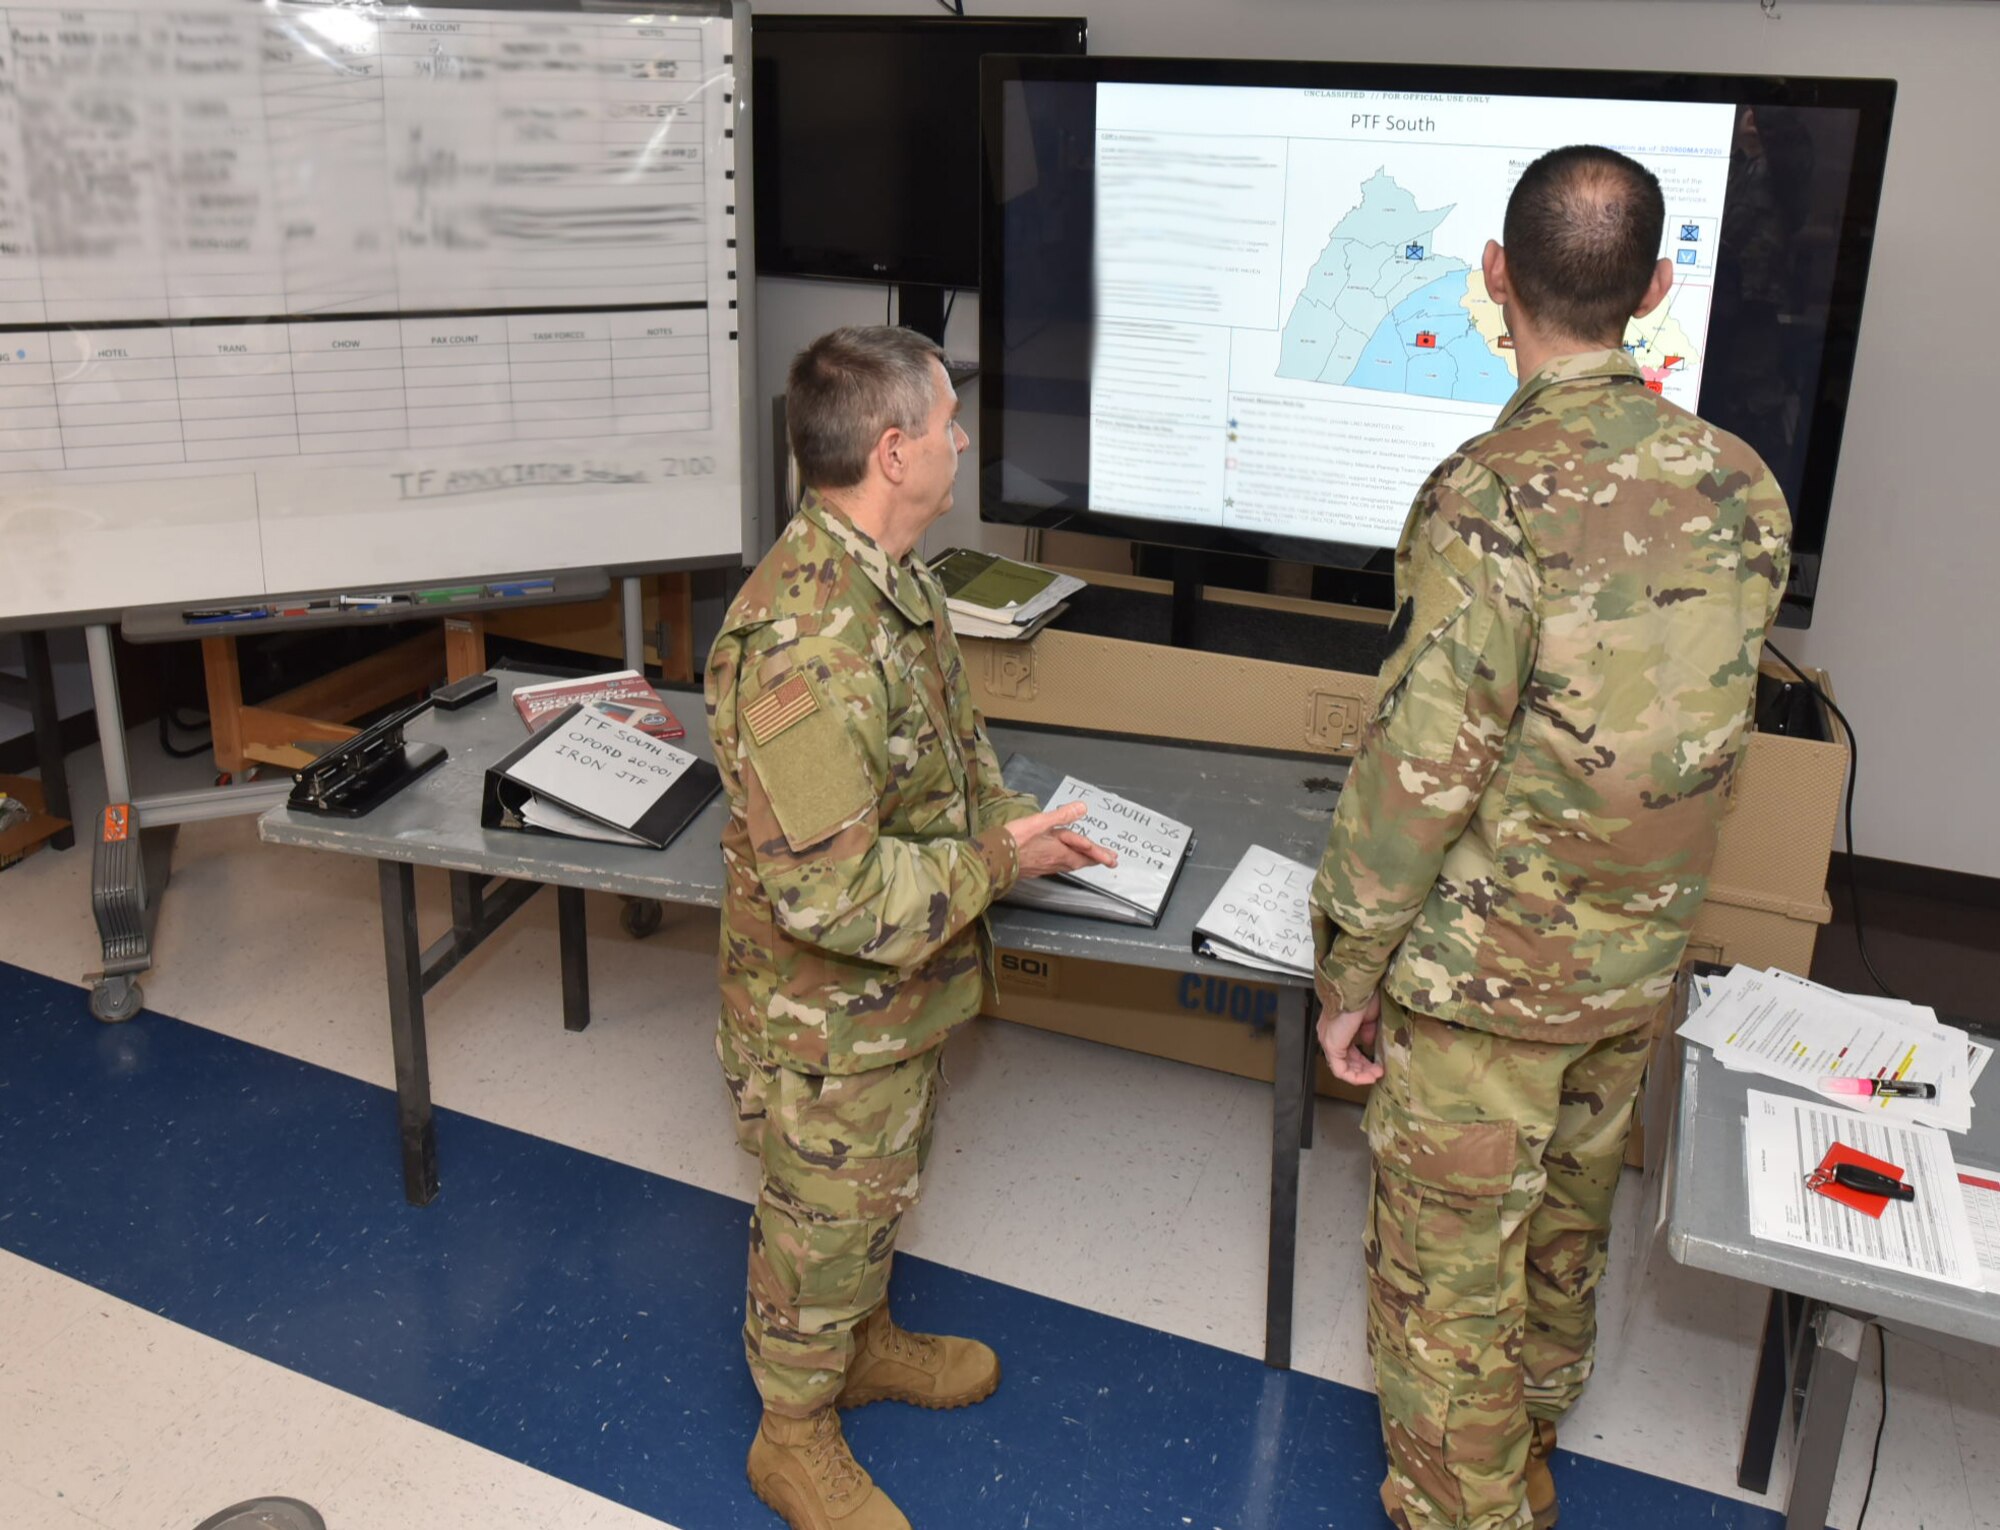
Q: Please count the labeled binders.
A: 3